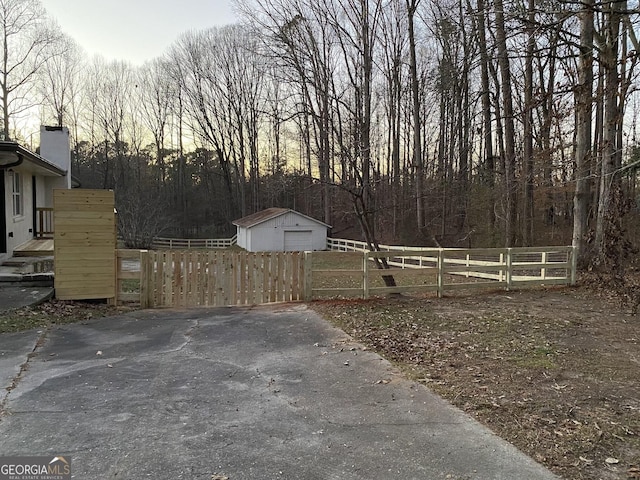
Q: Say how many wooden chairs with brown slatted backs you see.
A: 0